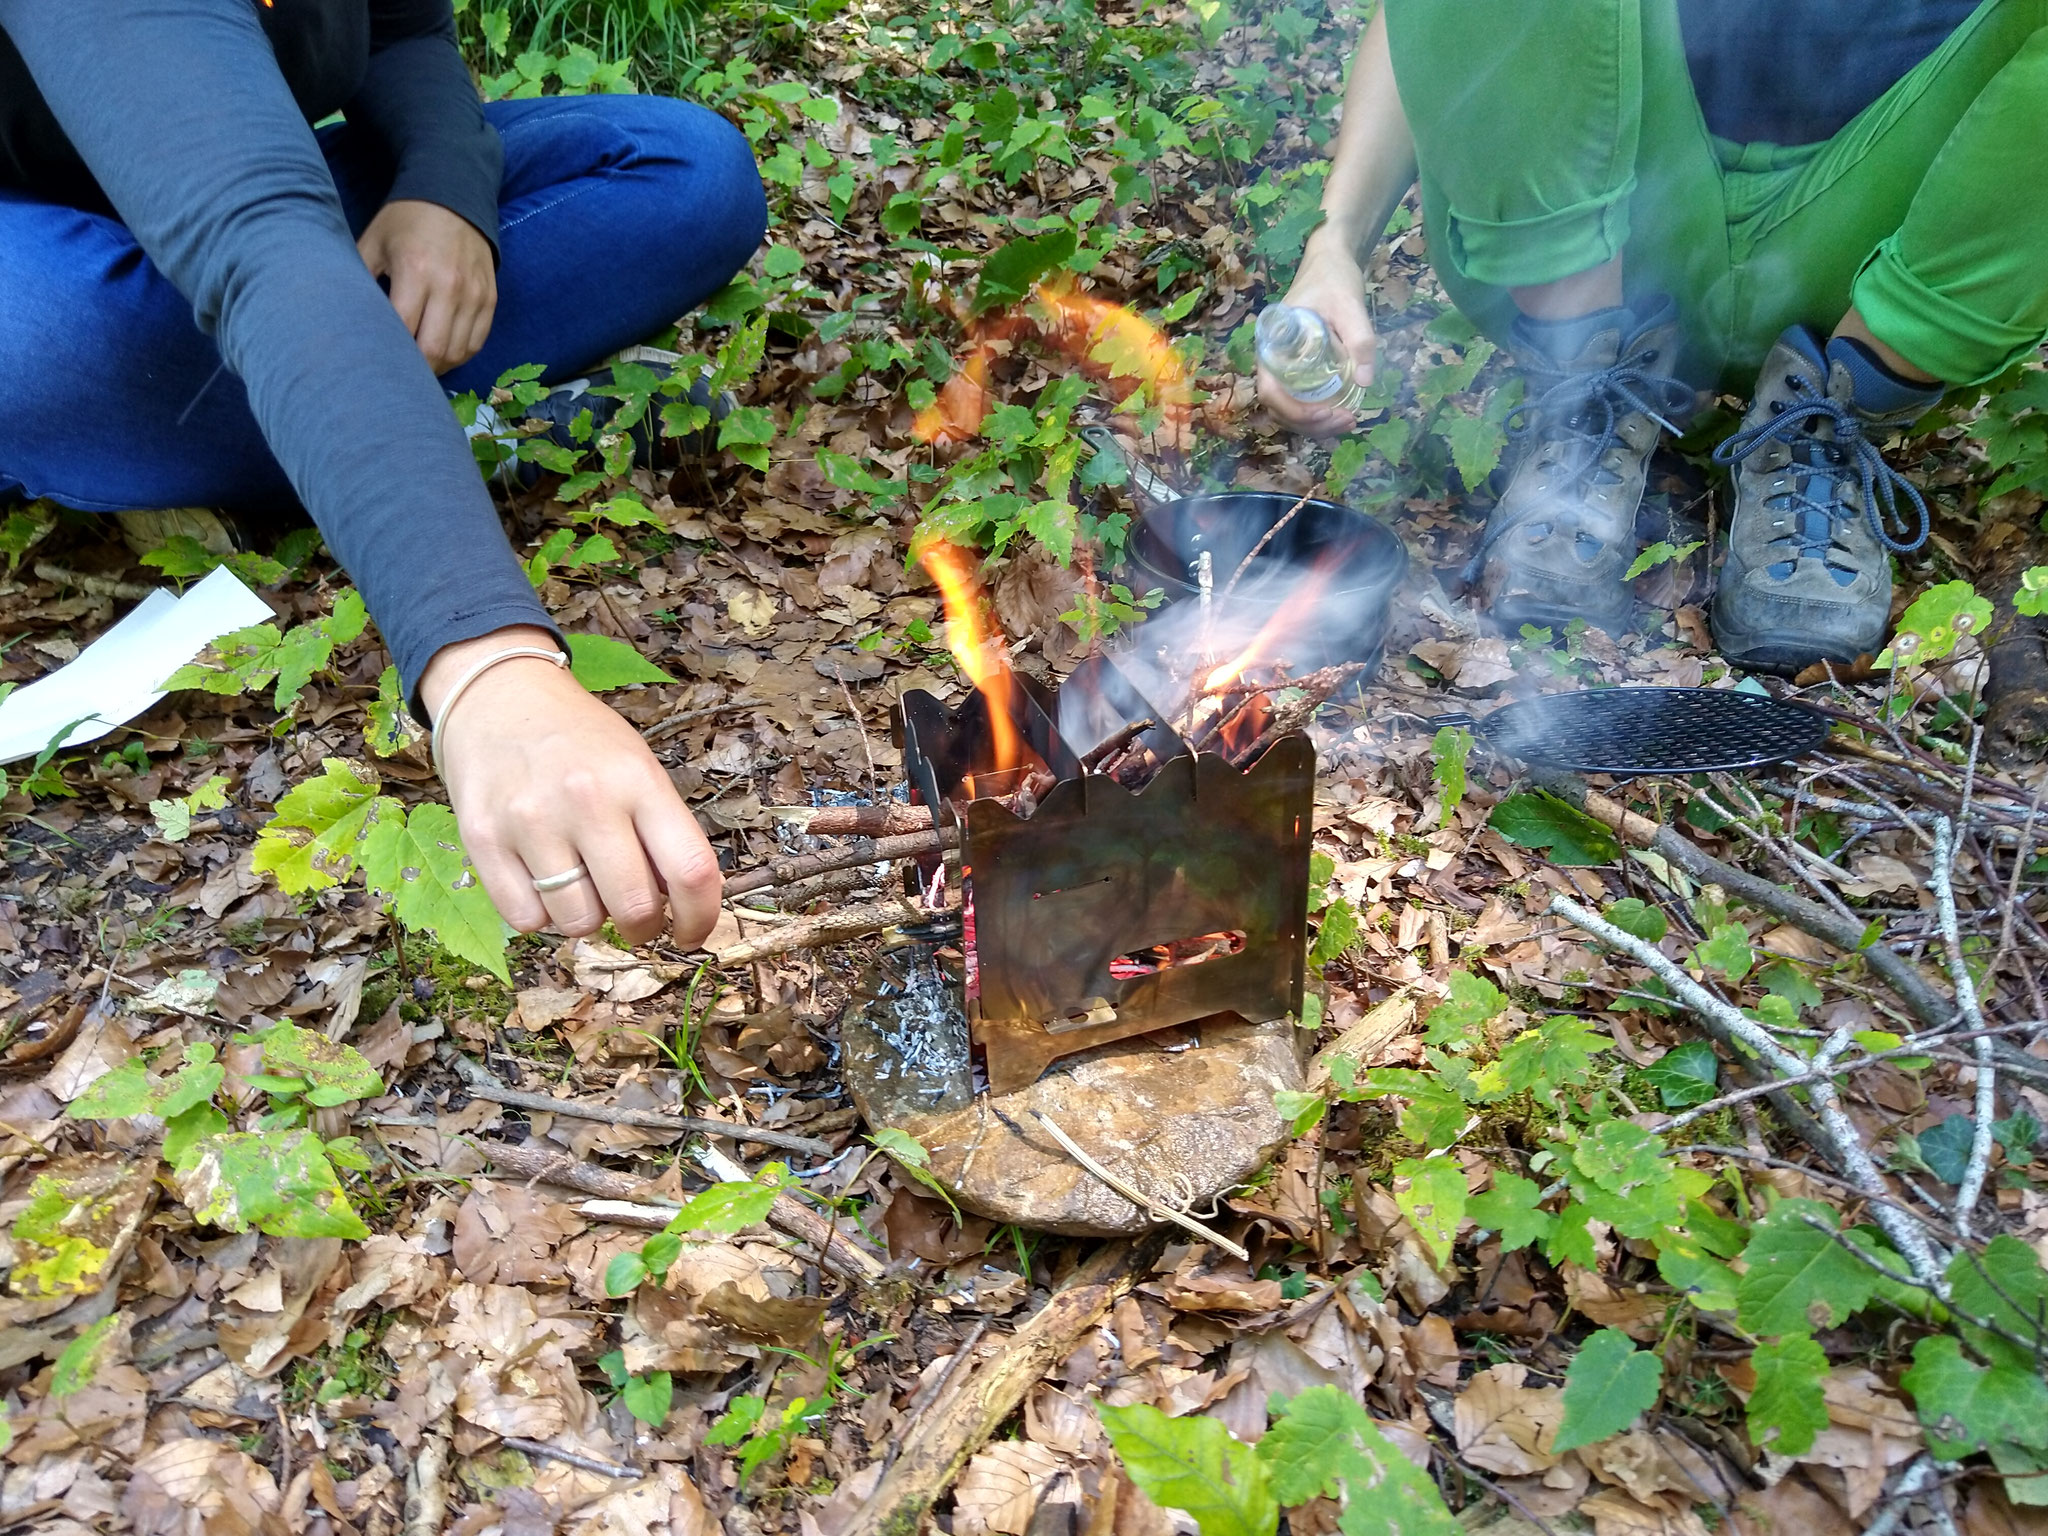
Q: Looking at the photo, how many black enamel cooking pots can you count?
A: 1